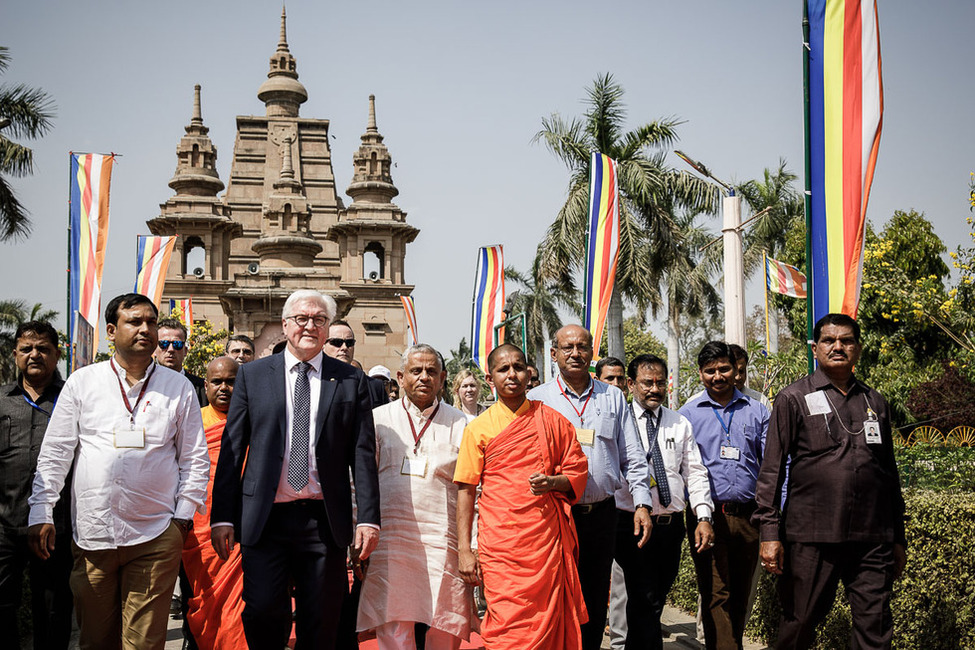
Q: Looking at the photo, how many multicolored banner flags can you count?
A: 8